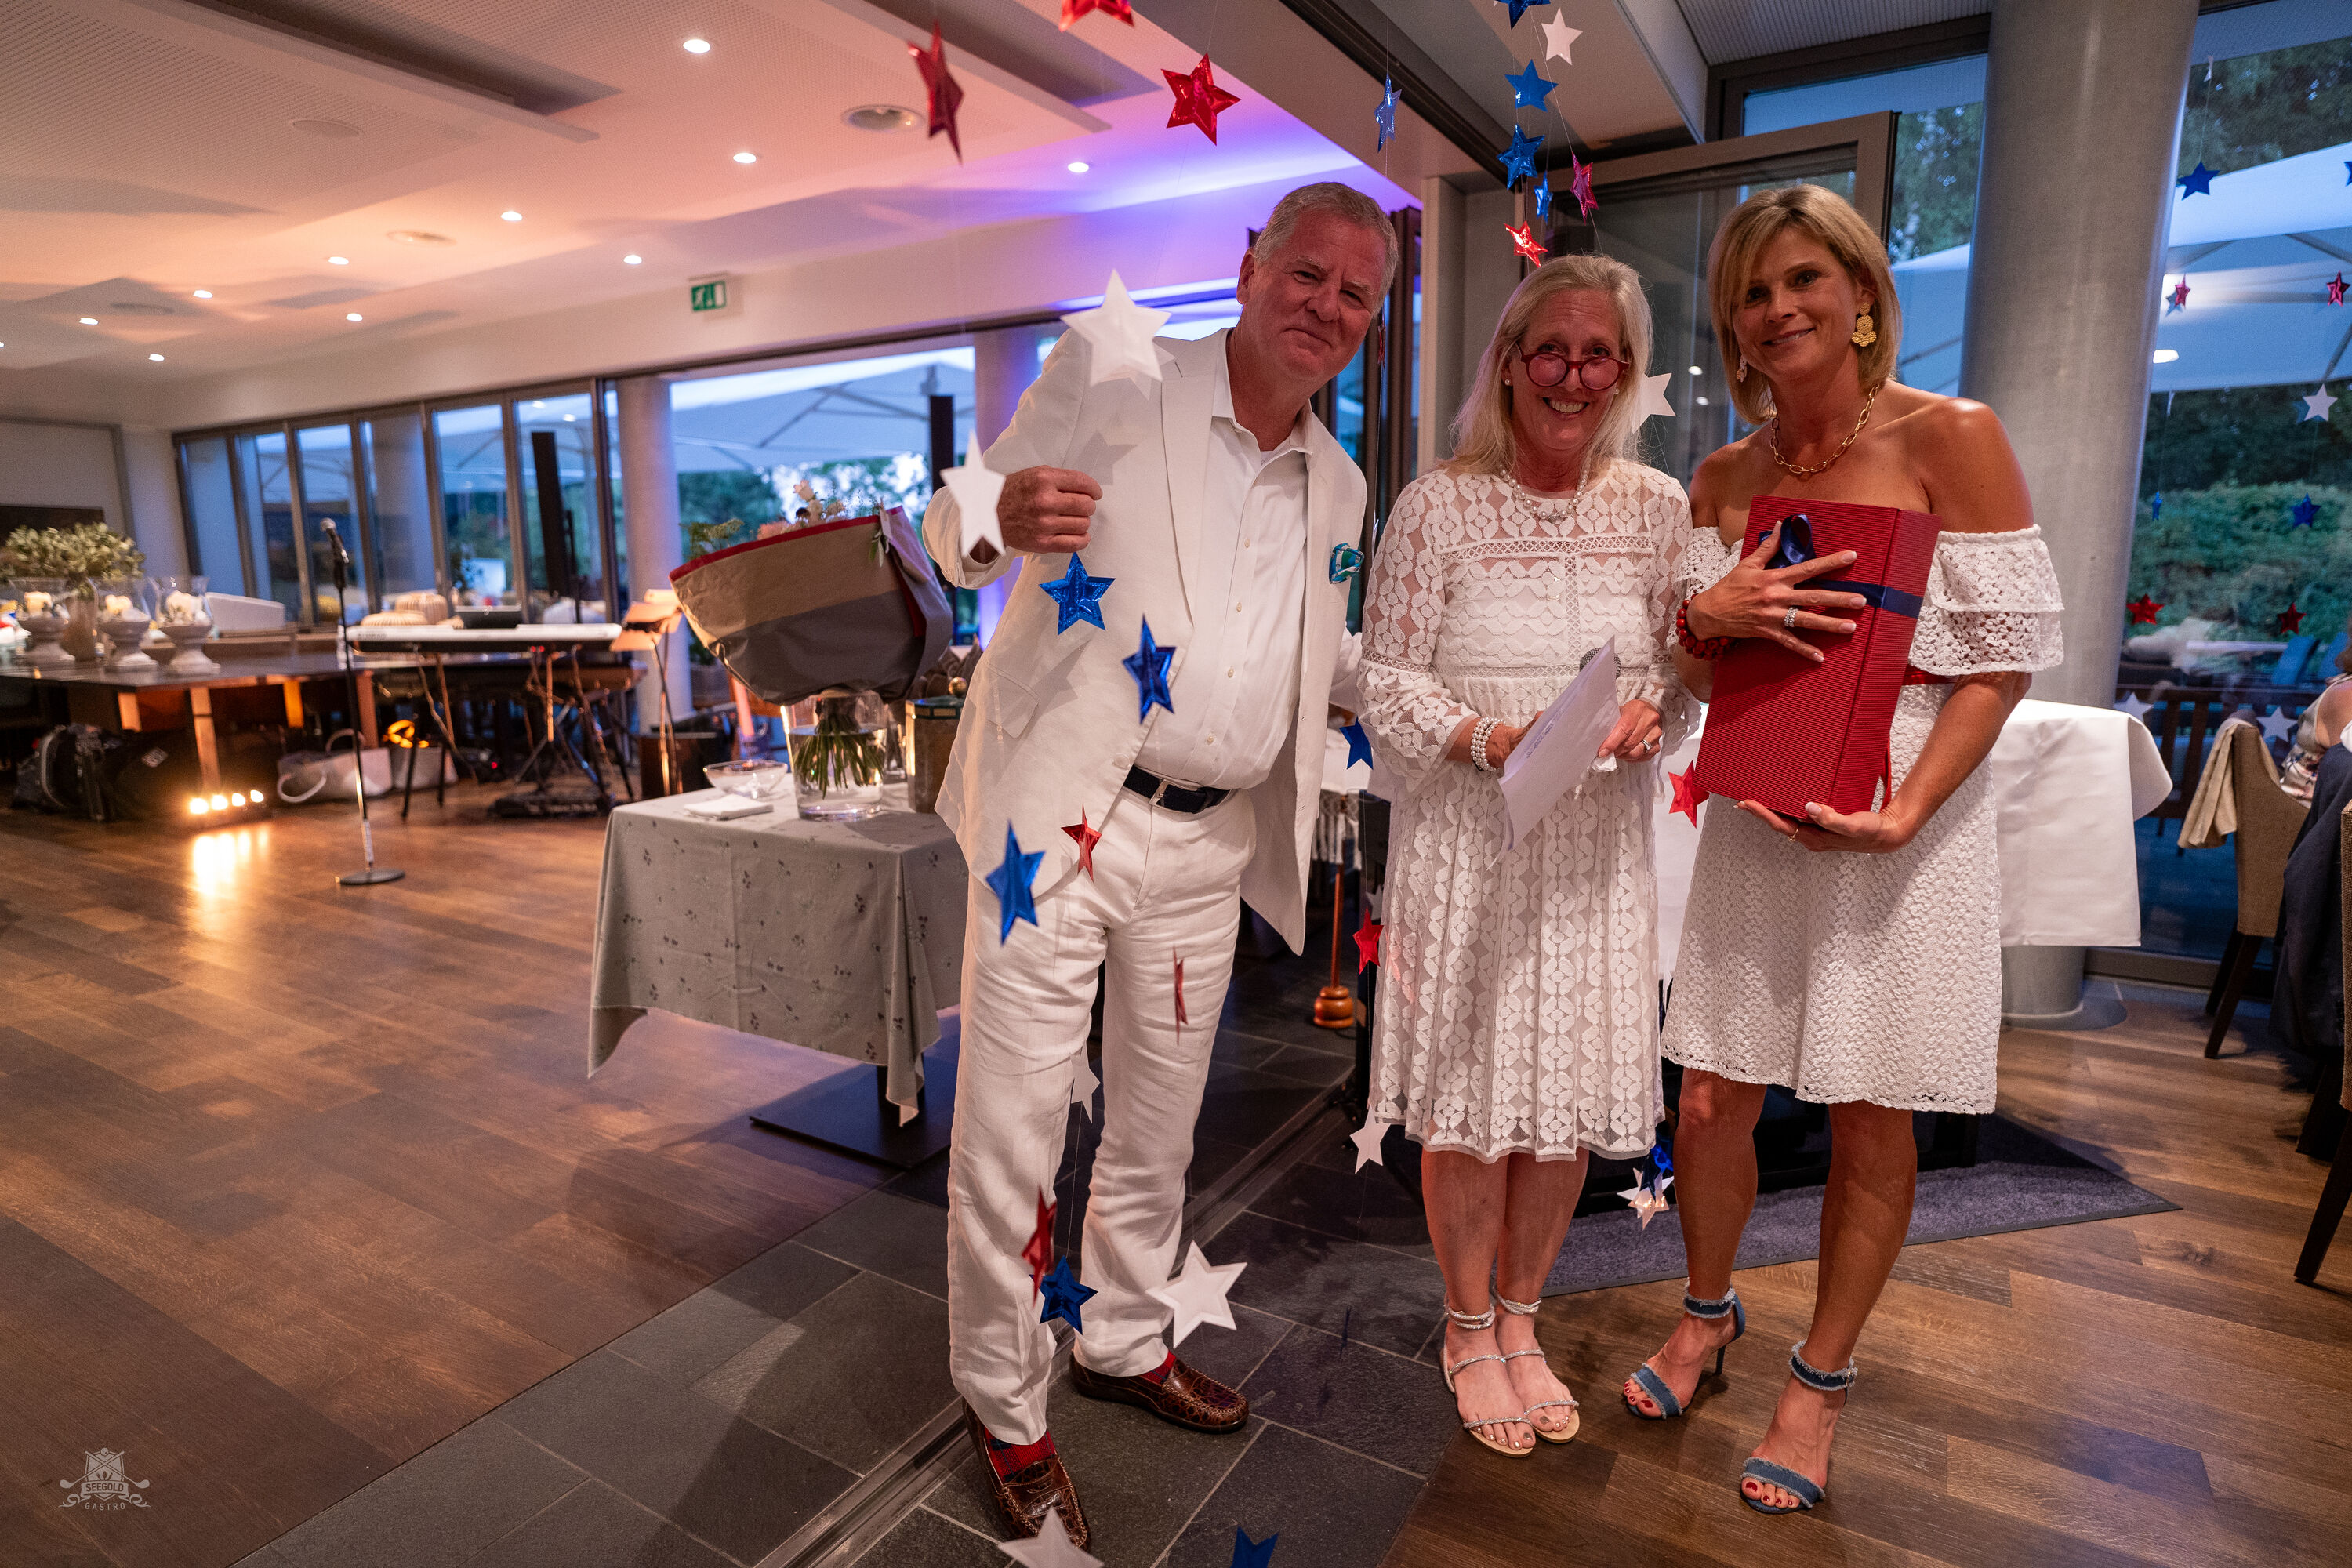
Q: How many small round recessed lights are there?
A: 11